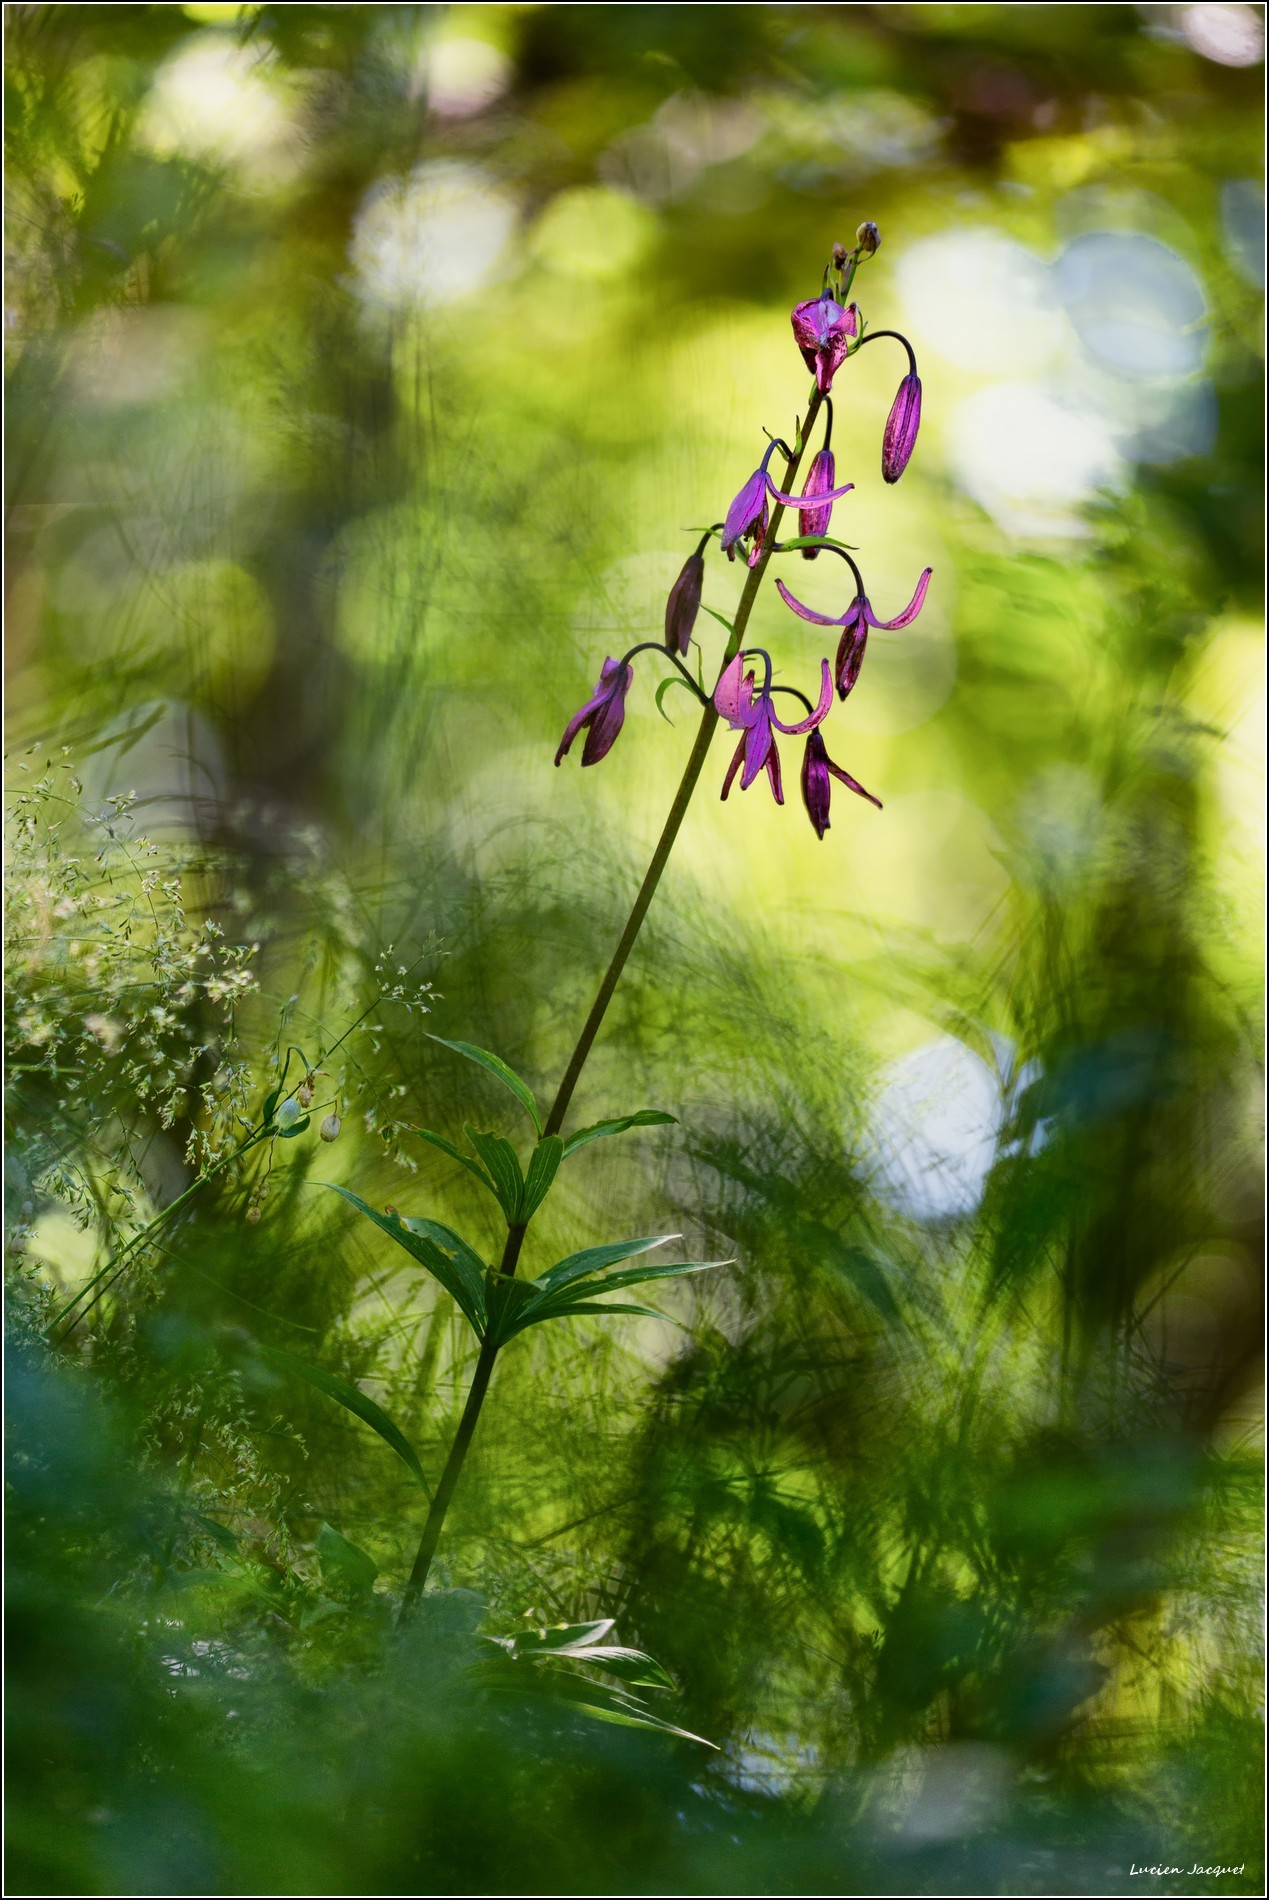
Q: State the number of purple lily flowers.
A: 9